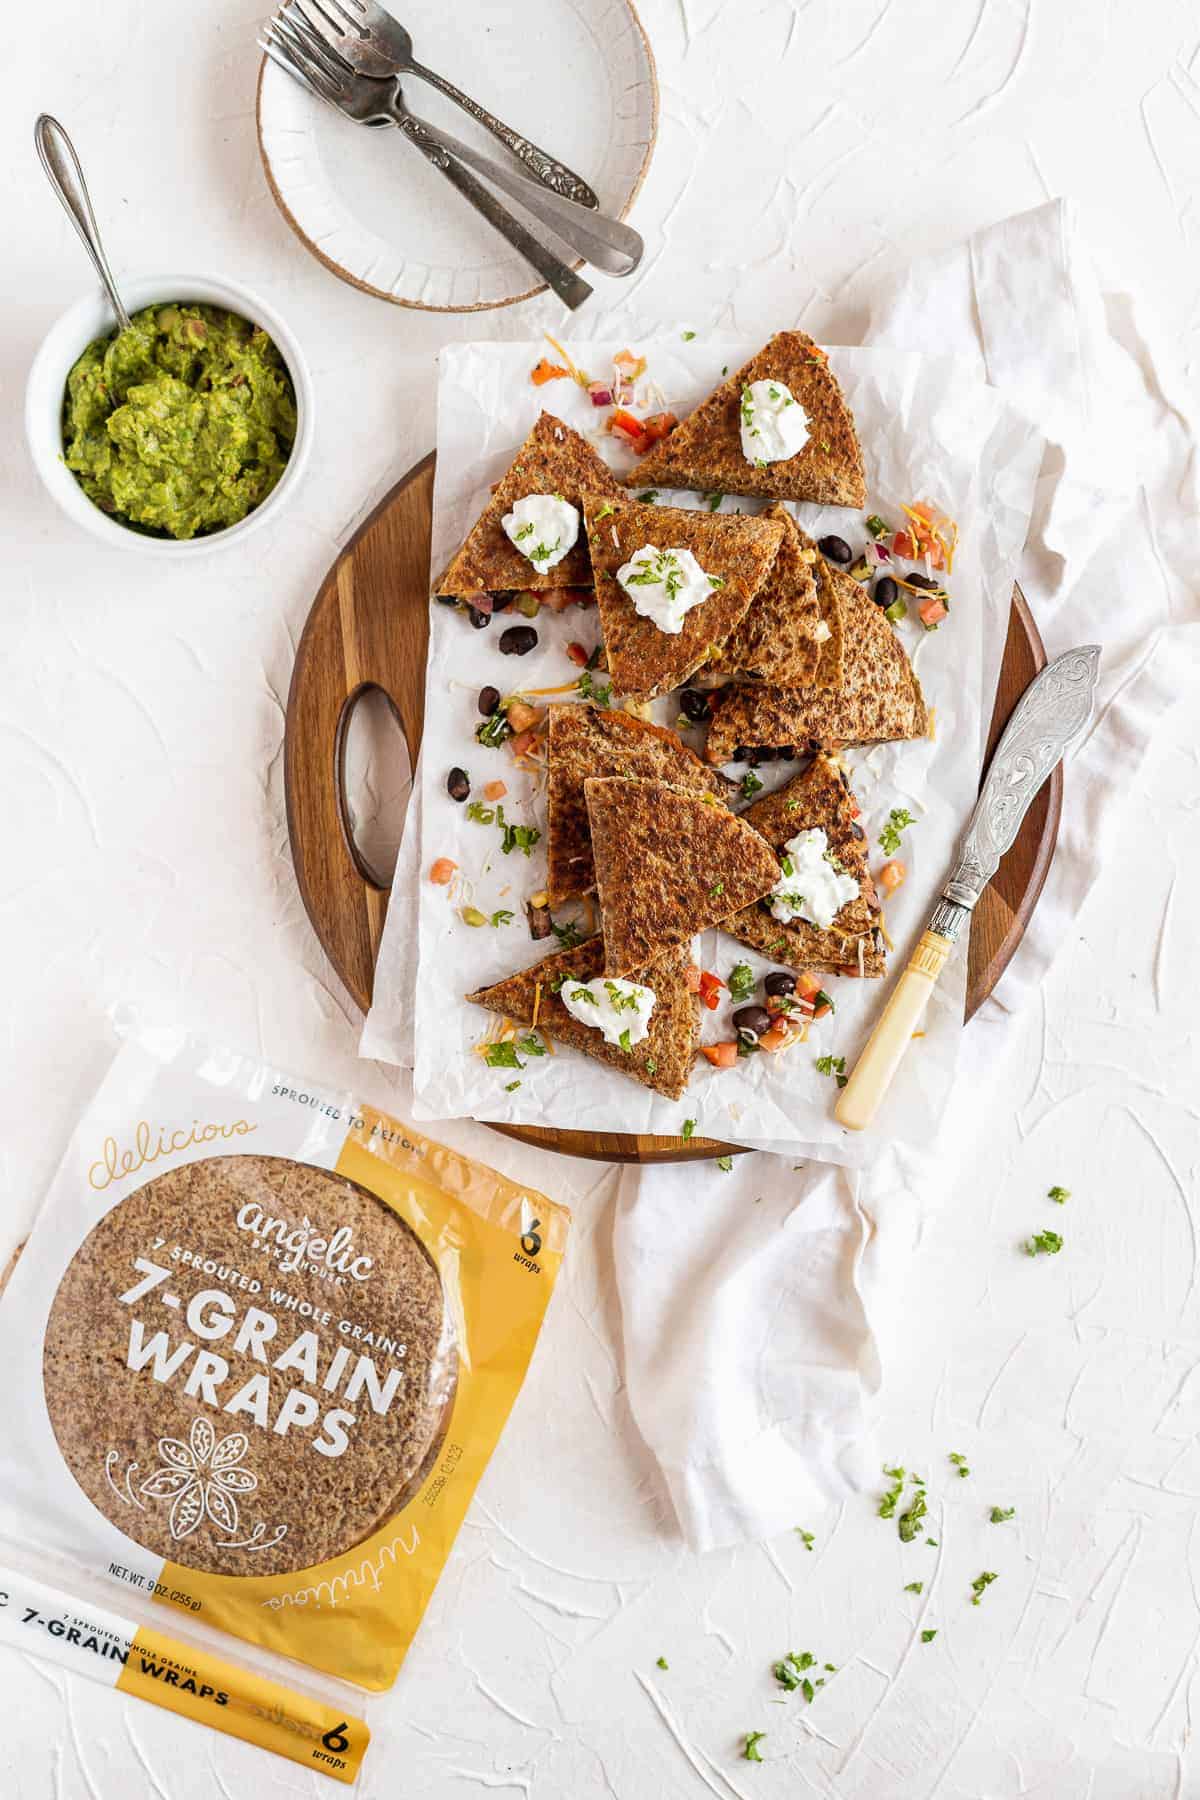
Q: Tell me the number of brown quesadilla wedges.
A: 9